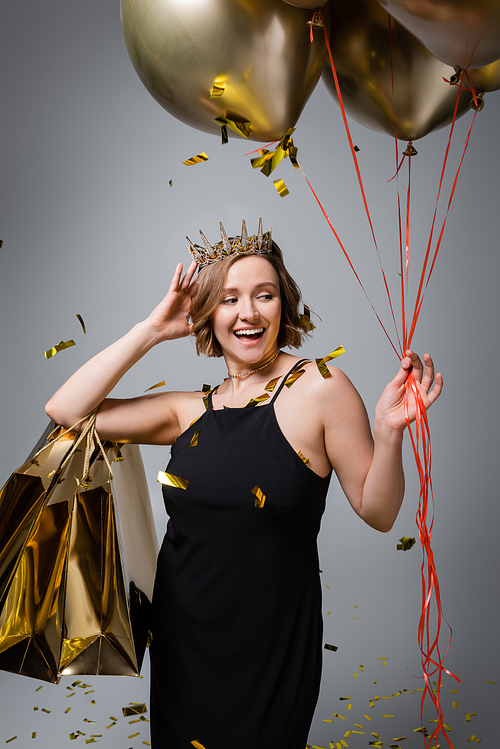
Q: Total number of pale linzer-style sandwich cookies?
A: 0